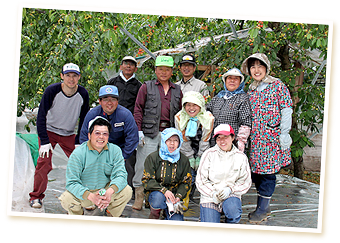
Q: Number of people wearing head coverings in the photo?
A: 11